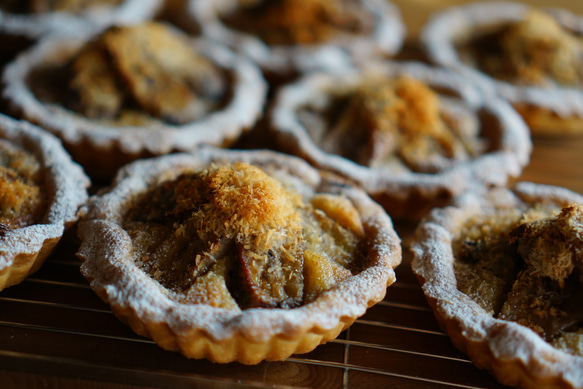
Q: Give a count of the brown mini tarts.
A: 8